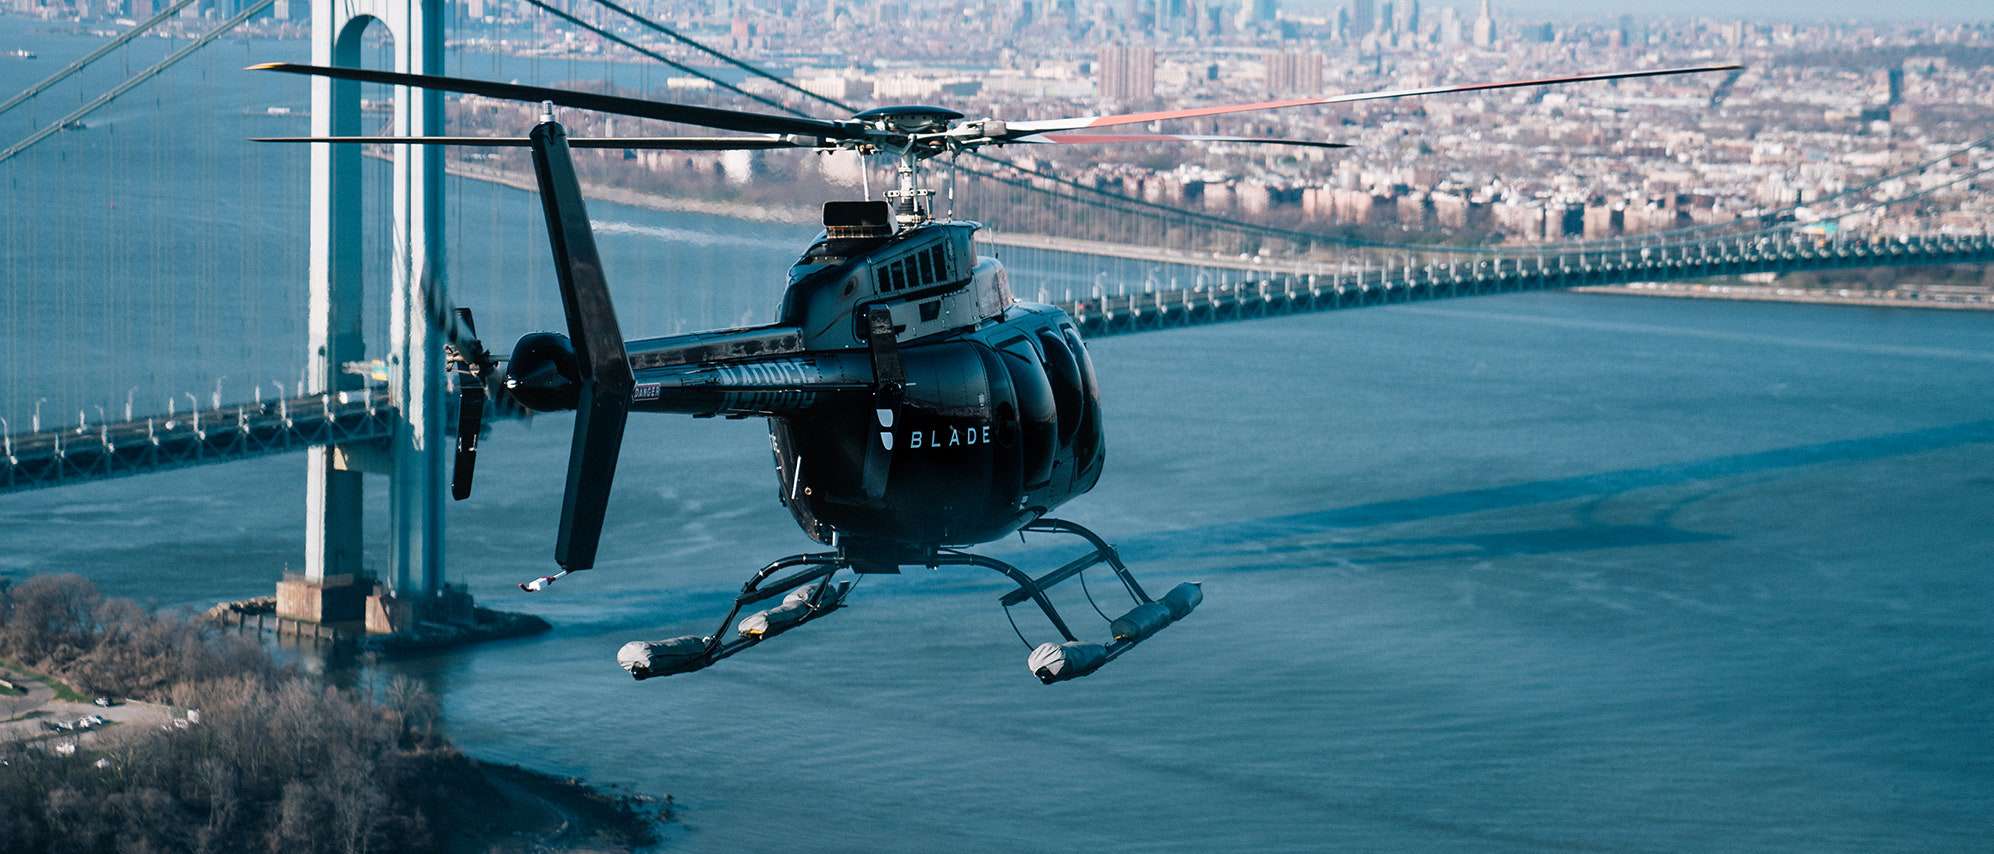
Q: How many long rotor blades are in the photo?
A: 4